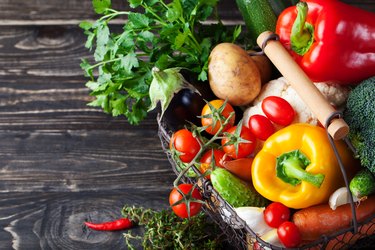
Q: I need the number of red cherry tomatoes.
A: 9